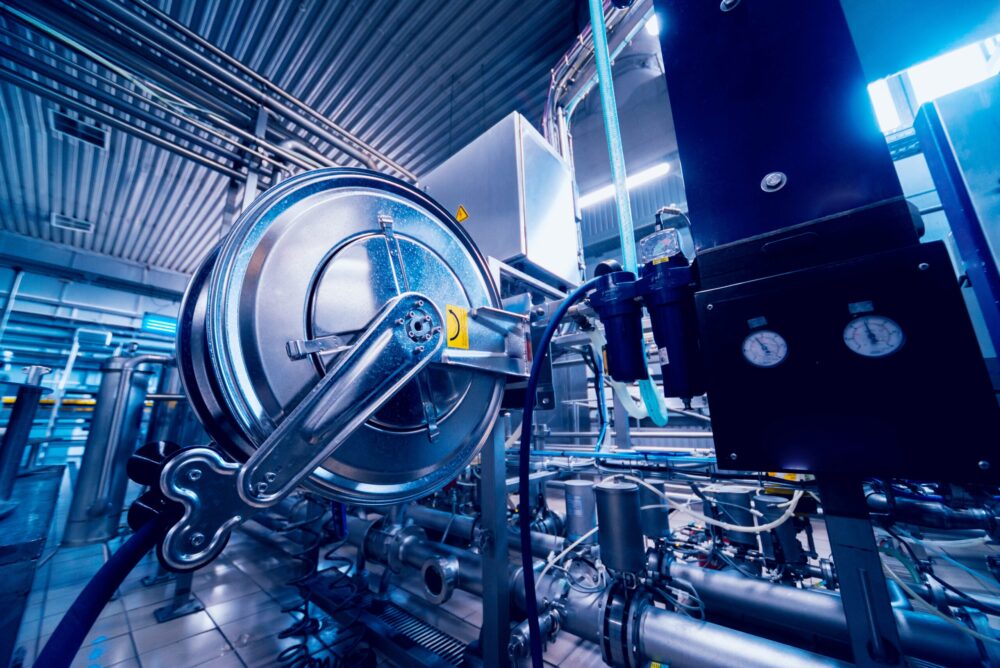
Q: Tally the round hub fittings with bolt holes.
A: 1